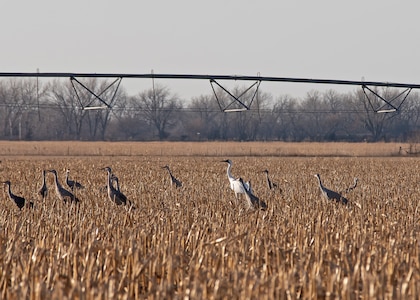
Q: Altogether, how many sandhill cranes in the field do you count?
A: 11